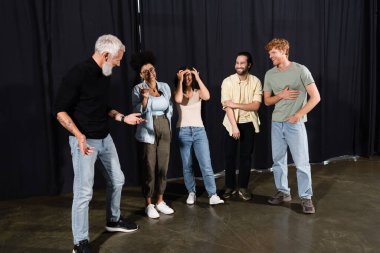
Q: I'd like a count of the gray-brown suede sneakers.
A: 2